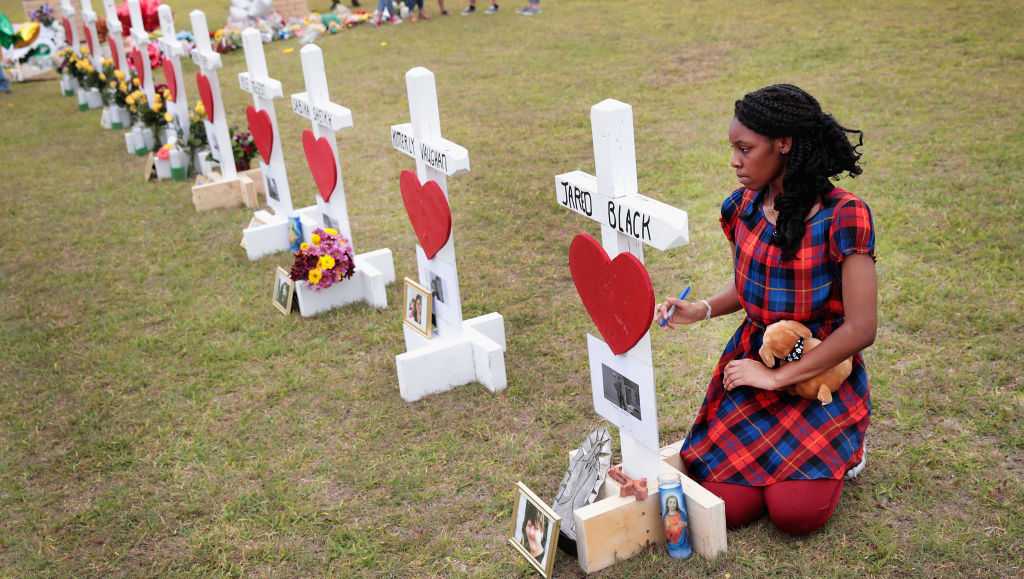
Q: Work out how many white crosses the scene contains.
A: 10